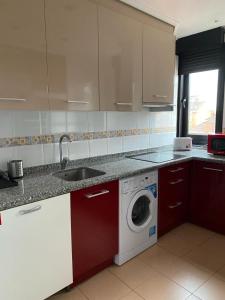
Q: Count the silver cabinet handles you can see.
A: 10